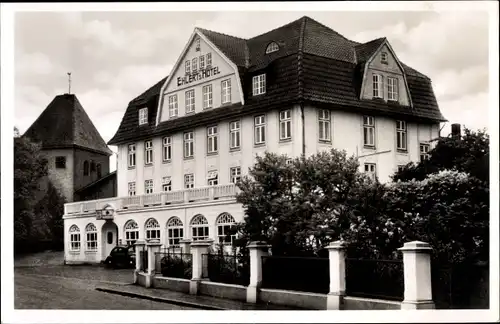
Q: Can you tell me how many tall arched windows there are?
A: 7